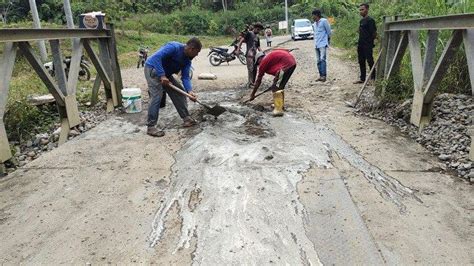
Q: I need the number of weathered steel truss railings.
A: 2